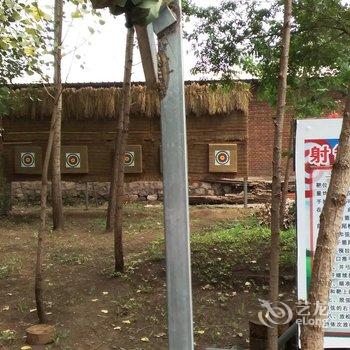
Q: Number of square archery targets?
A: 4